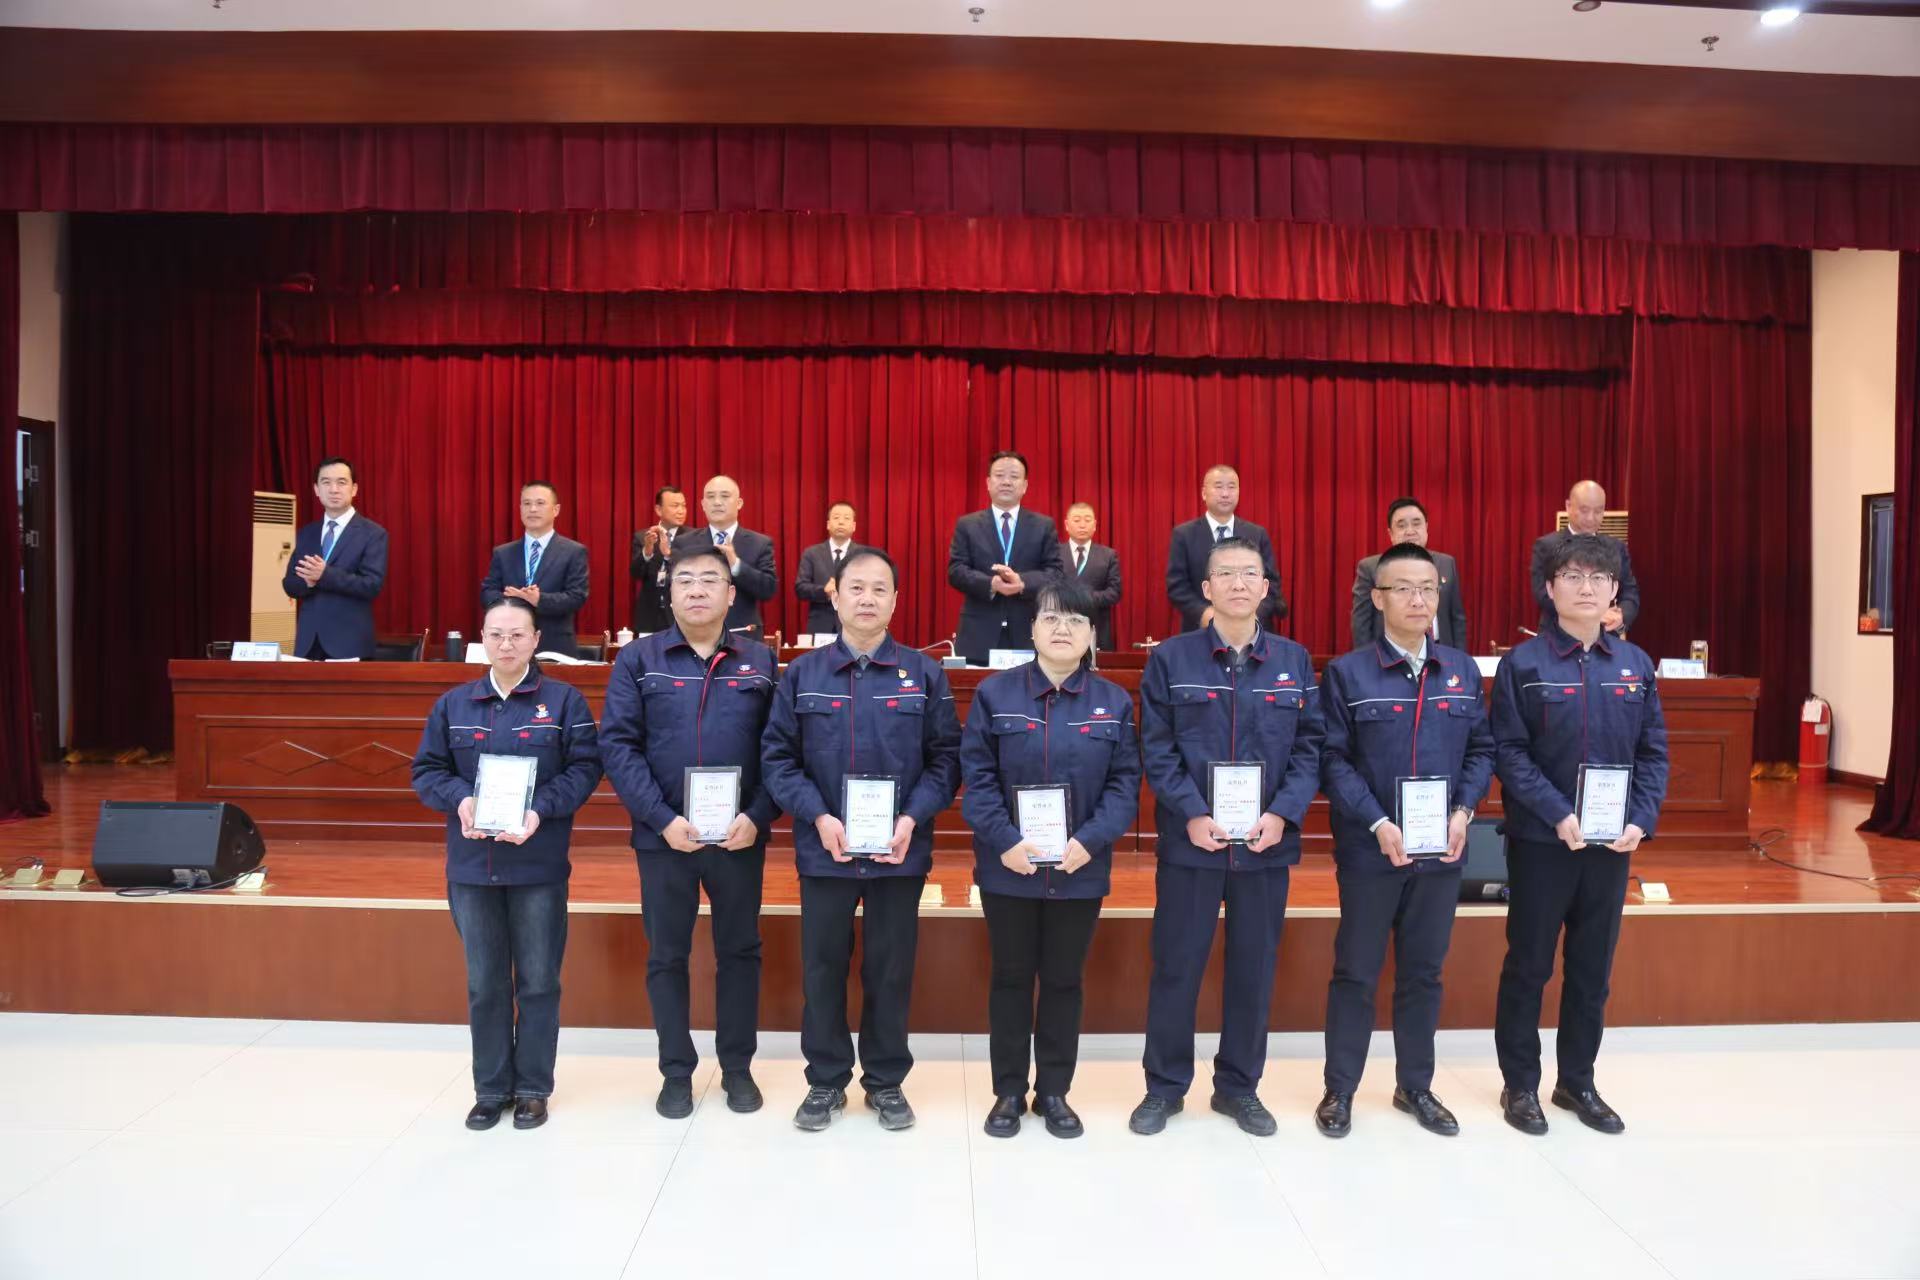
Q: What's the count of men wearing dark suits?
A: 10